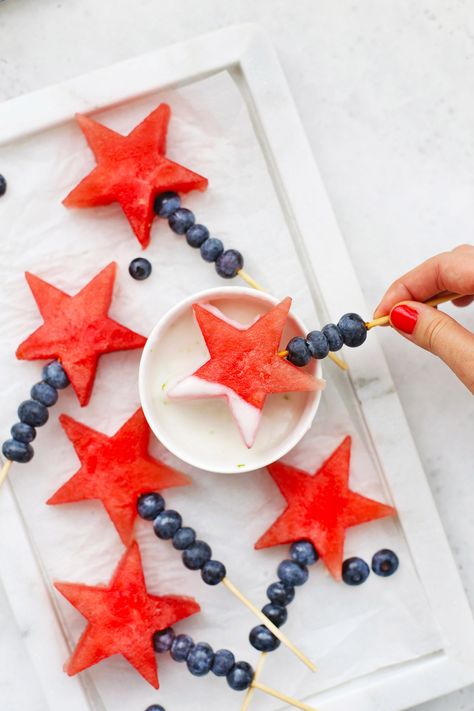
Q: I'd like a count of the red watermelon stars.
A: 6